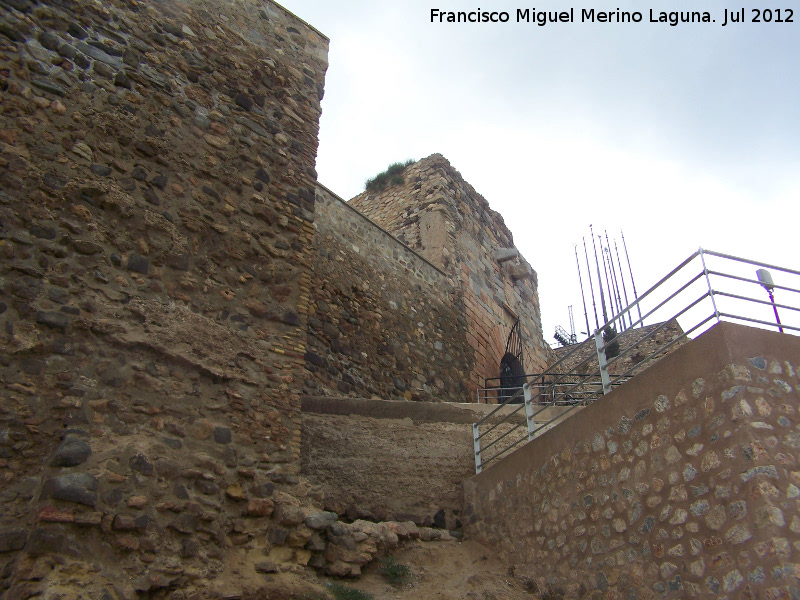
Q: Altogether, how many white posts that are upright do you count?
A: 4